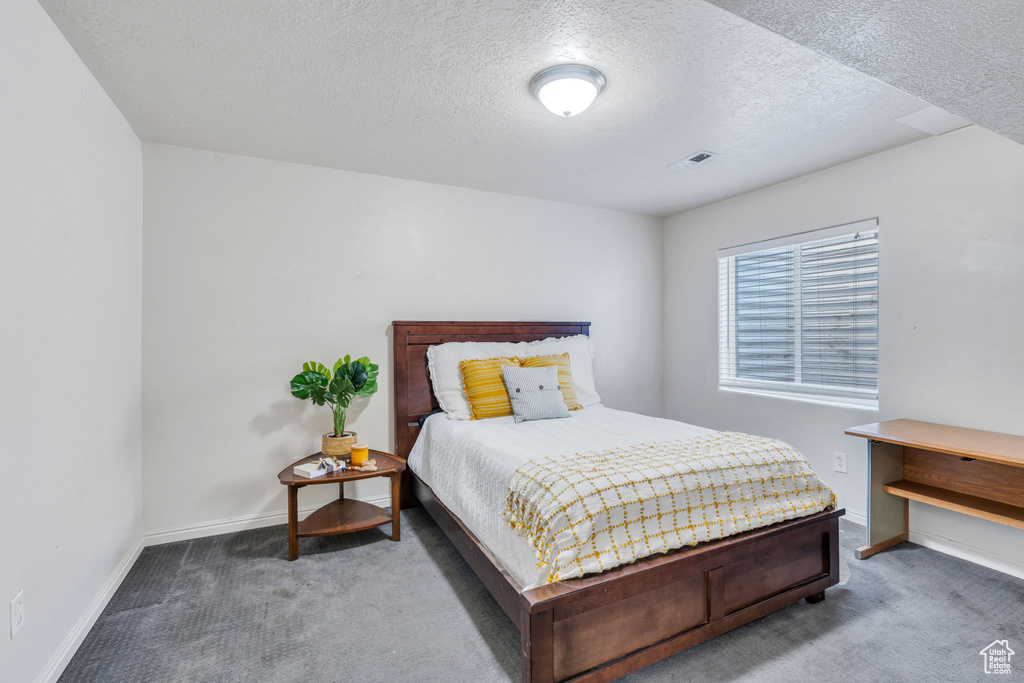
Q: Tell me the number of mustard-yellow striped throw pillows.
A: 2